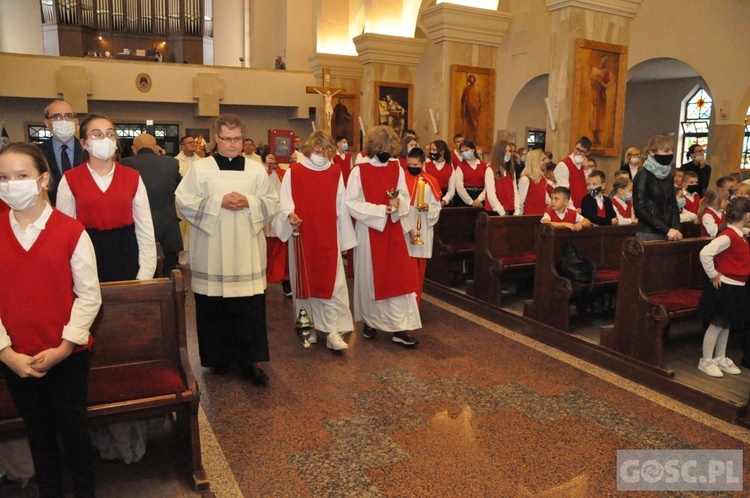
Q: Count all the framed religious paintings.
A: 4